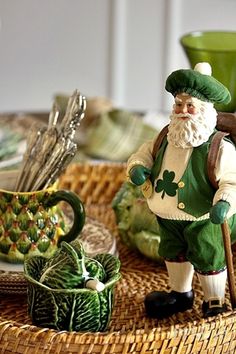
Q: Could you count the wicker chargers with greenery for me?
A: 1